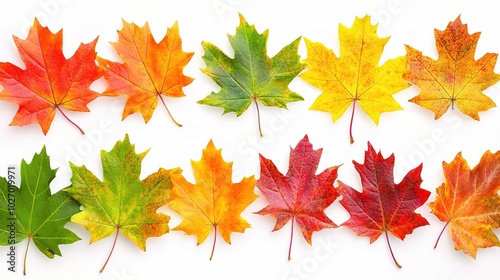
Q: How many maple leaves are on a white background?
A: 11